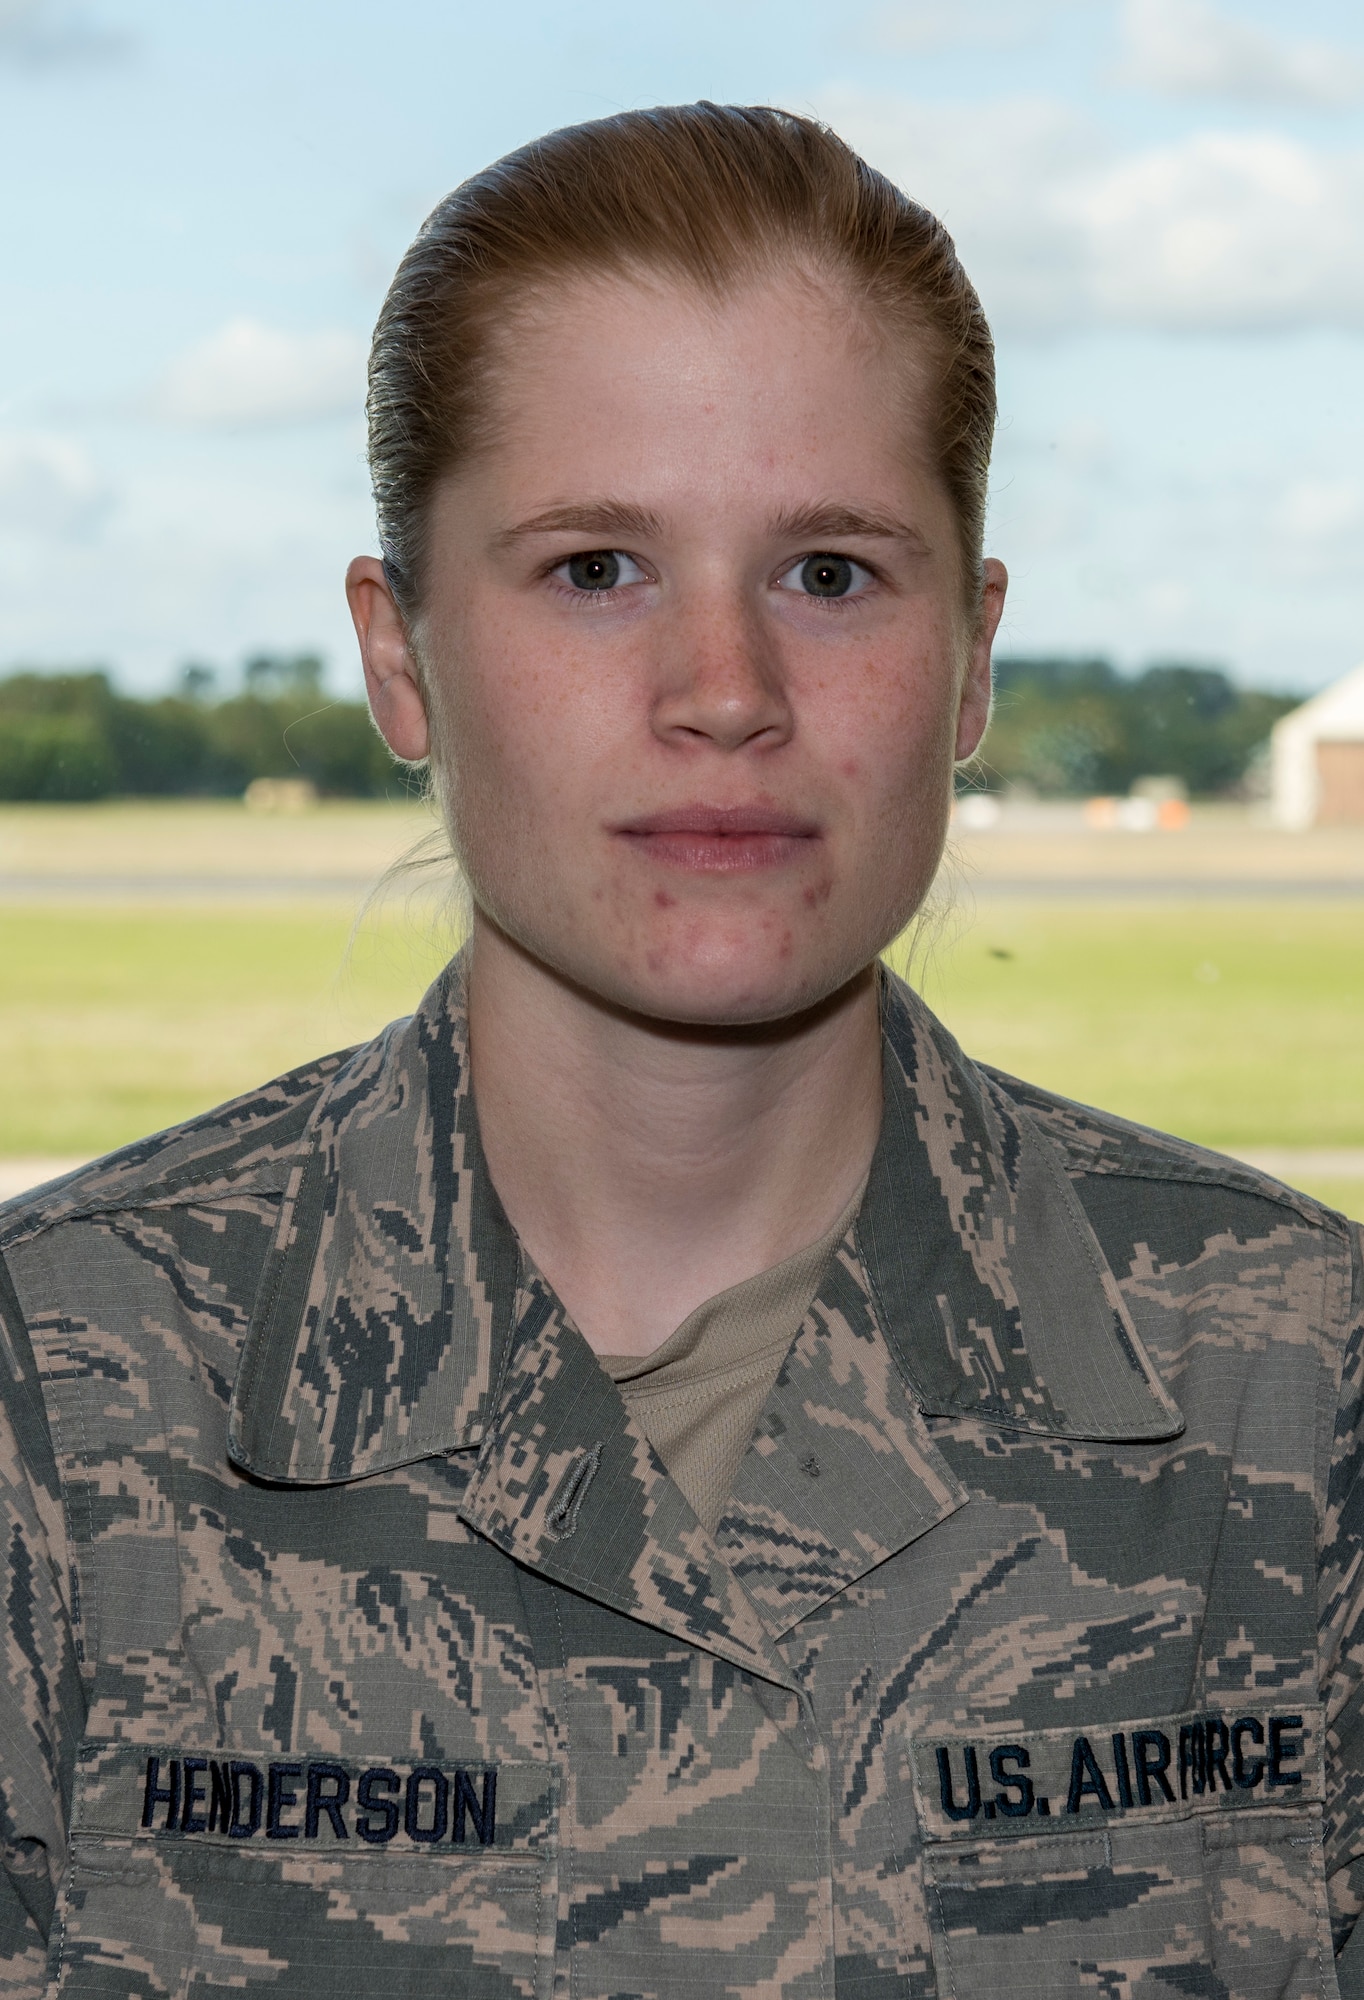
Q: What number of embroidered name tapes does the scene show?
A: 2